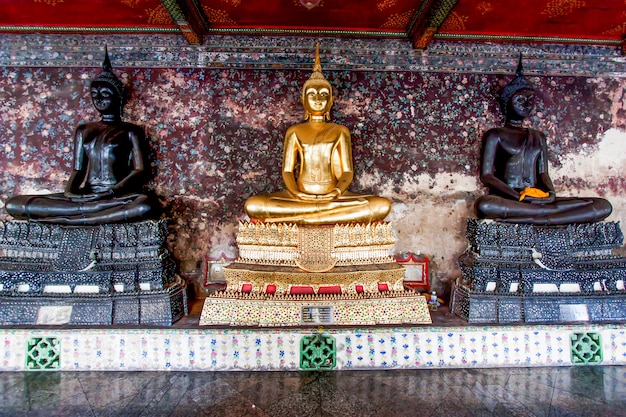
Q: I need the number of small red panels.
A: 6